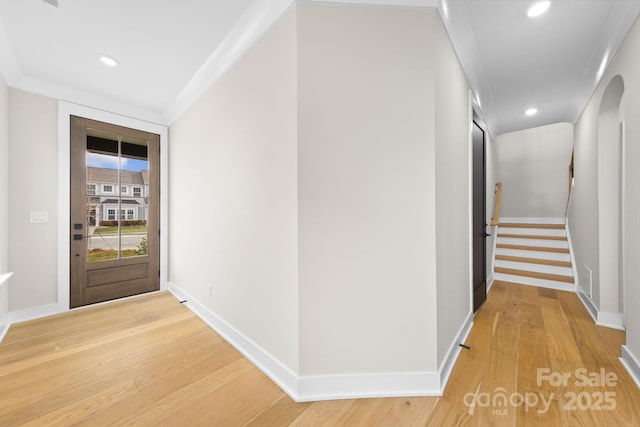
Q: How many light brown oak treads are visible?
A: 5